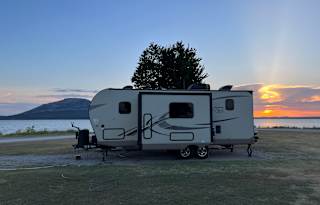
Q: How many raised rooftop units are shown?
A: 3